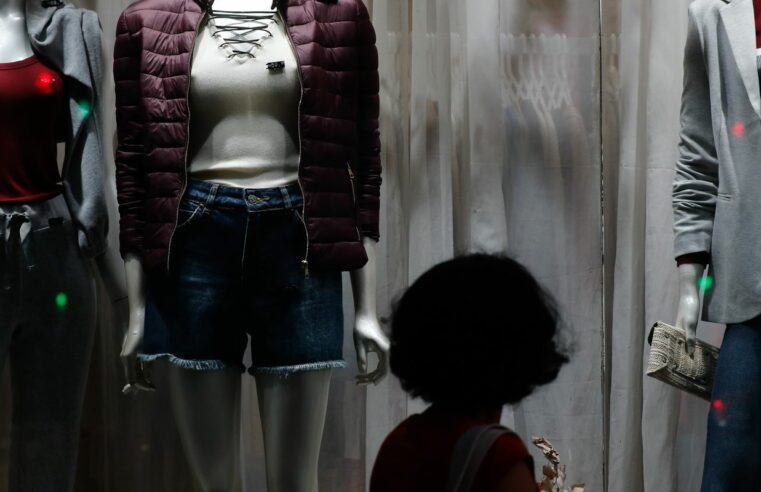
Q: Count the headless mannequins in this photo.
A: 3